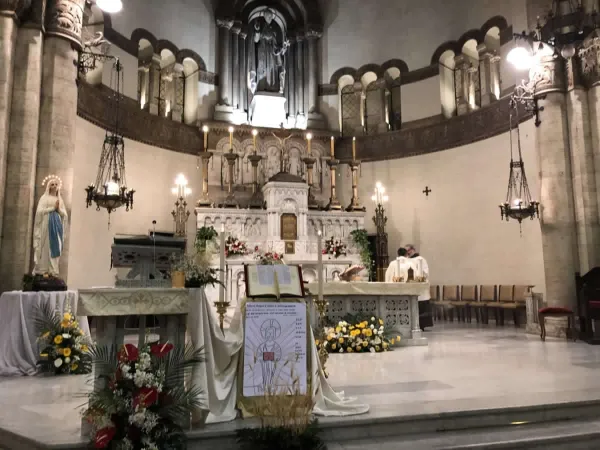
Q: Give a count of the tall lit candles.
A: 8